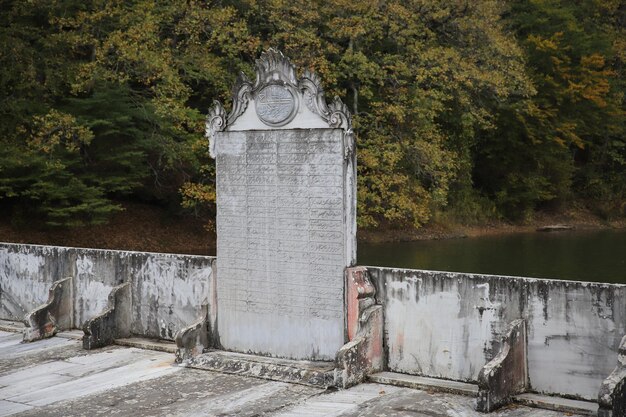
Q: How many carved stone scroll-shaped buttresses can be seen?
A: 6